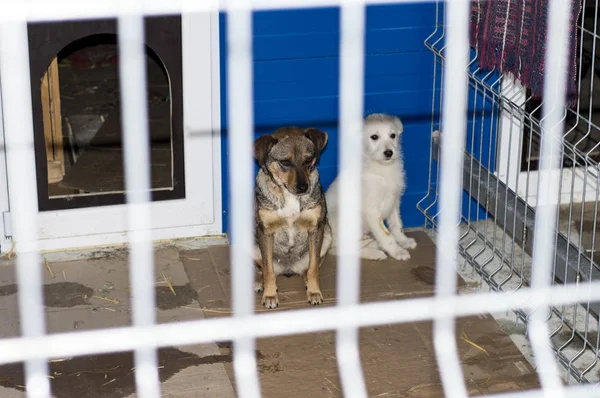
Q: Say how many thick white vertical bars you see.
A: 6